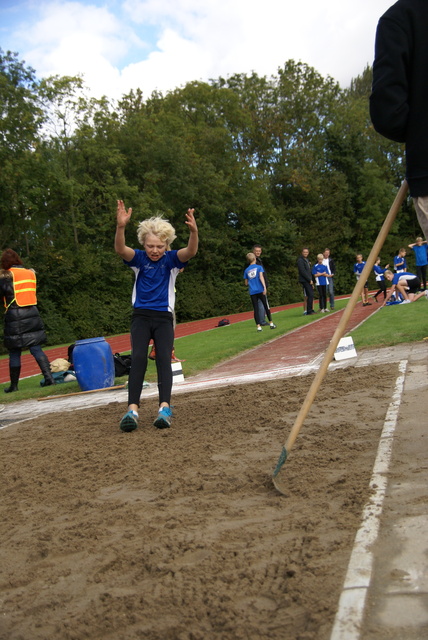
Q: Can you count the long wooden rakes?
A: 1